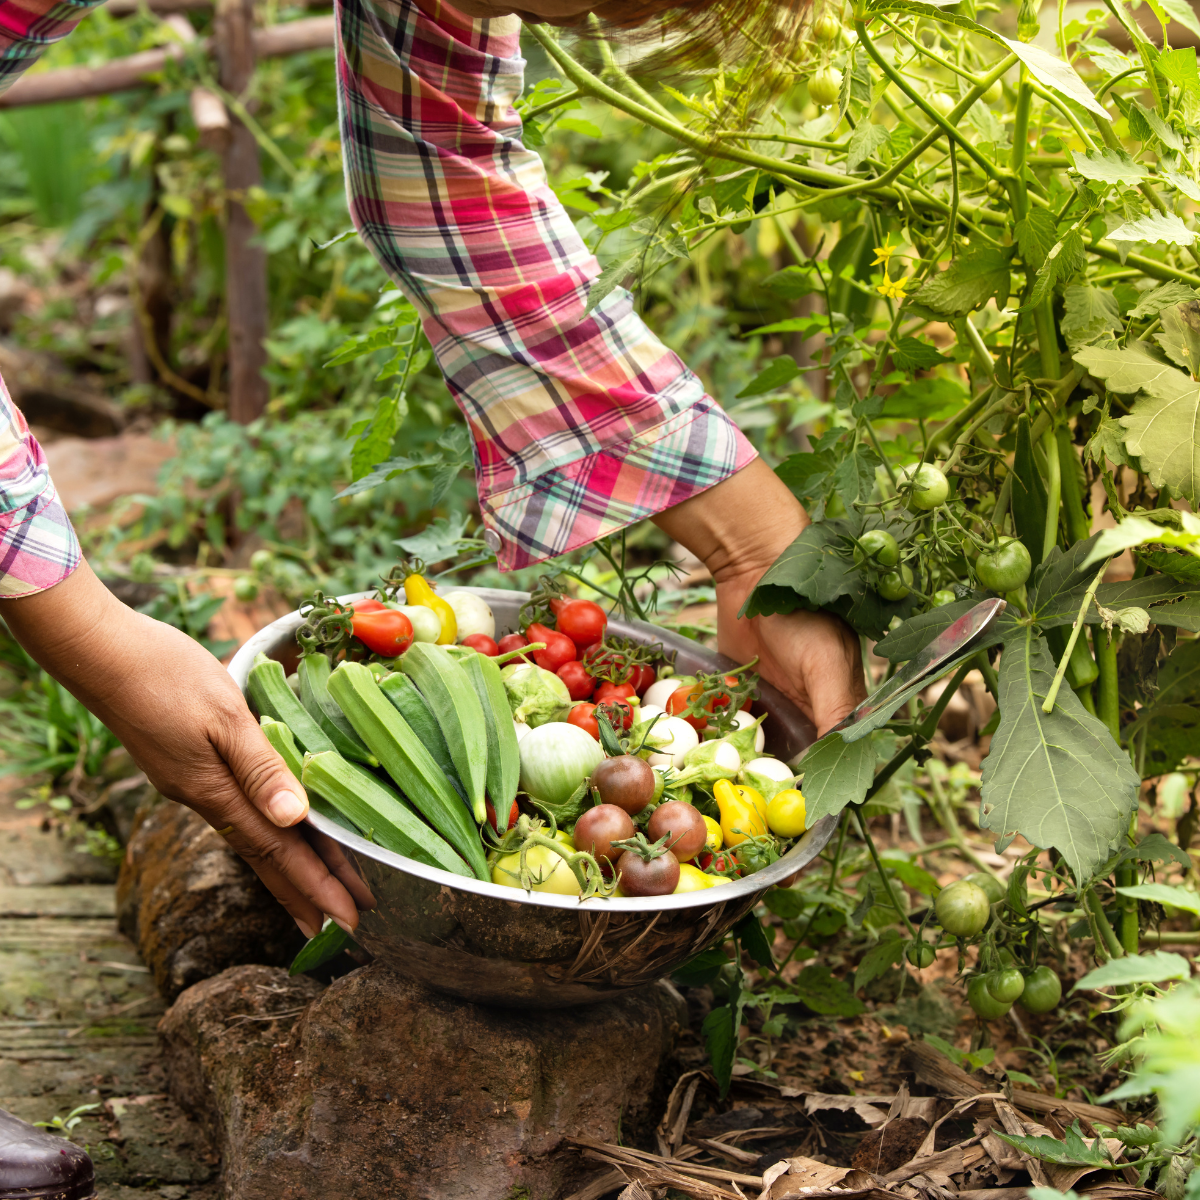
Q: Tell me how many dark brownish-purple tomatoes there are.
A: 4